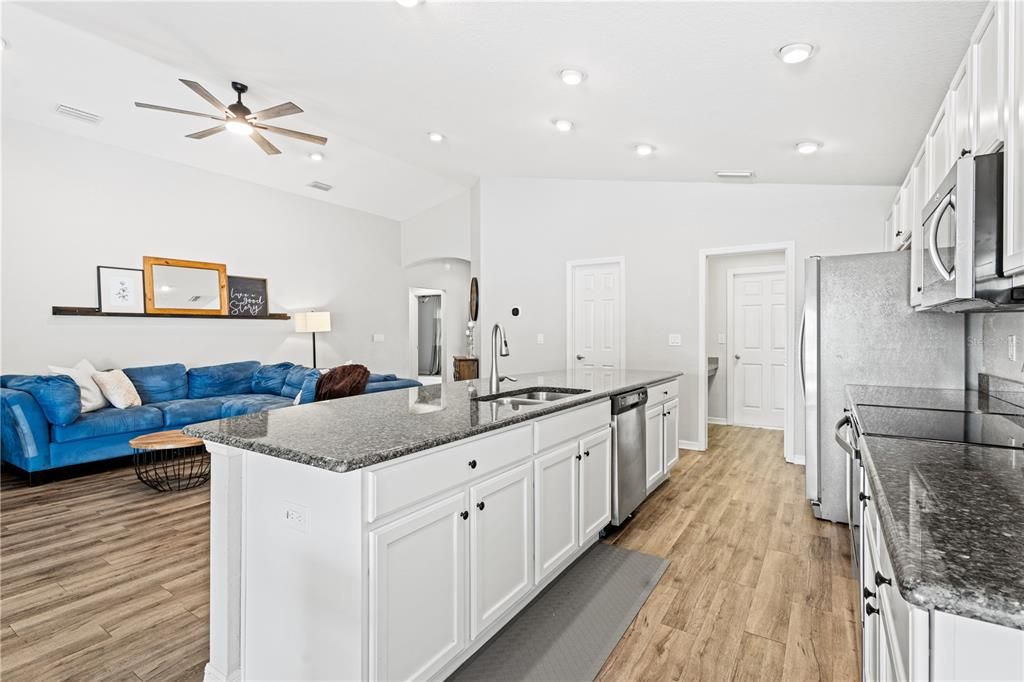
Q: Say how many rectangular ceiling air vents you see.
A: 3